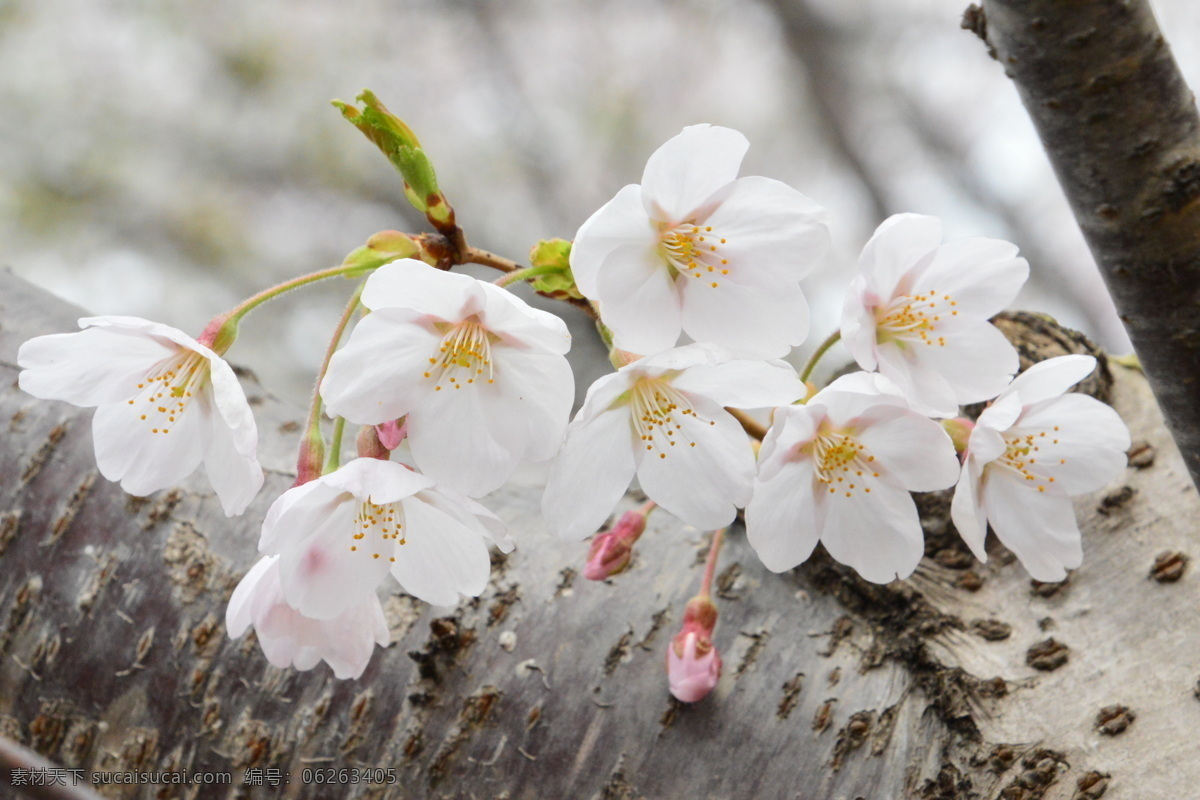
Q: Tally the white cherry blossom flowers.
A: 9